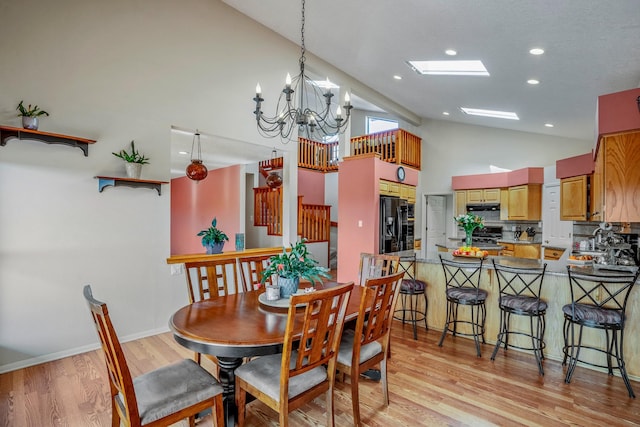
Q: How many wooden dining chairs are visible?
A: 6